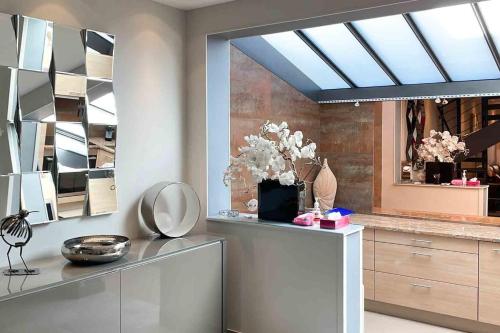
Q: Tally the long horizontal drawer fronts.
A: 3